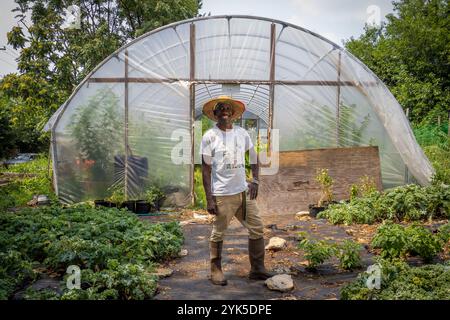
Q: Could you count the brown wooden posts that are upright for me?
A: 4